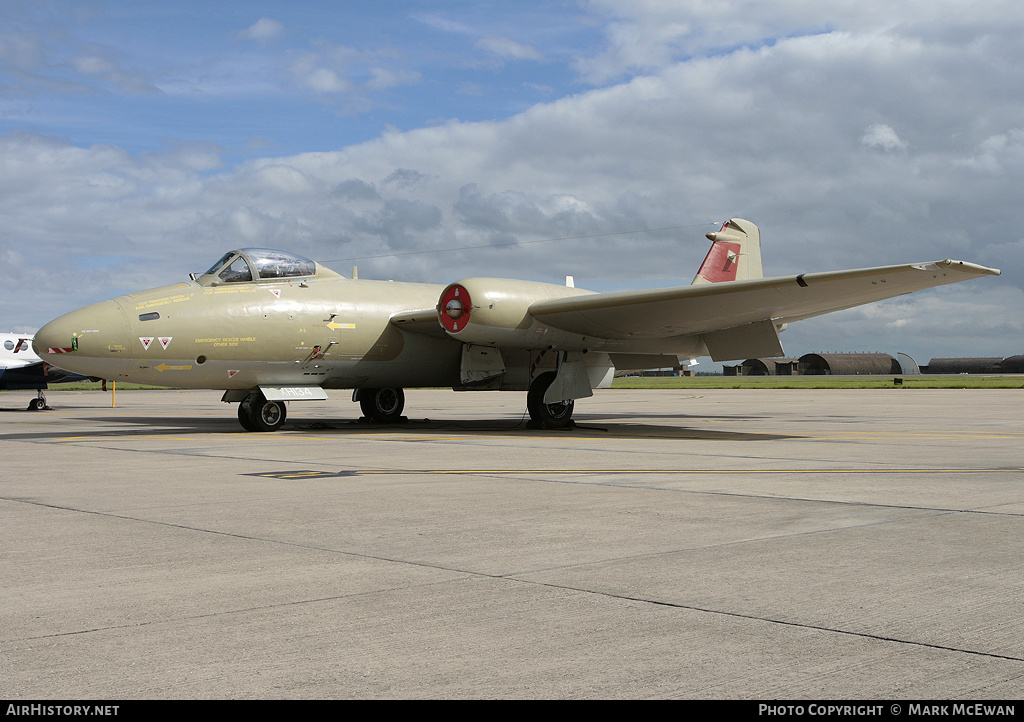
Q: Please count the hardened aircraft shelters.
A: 4